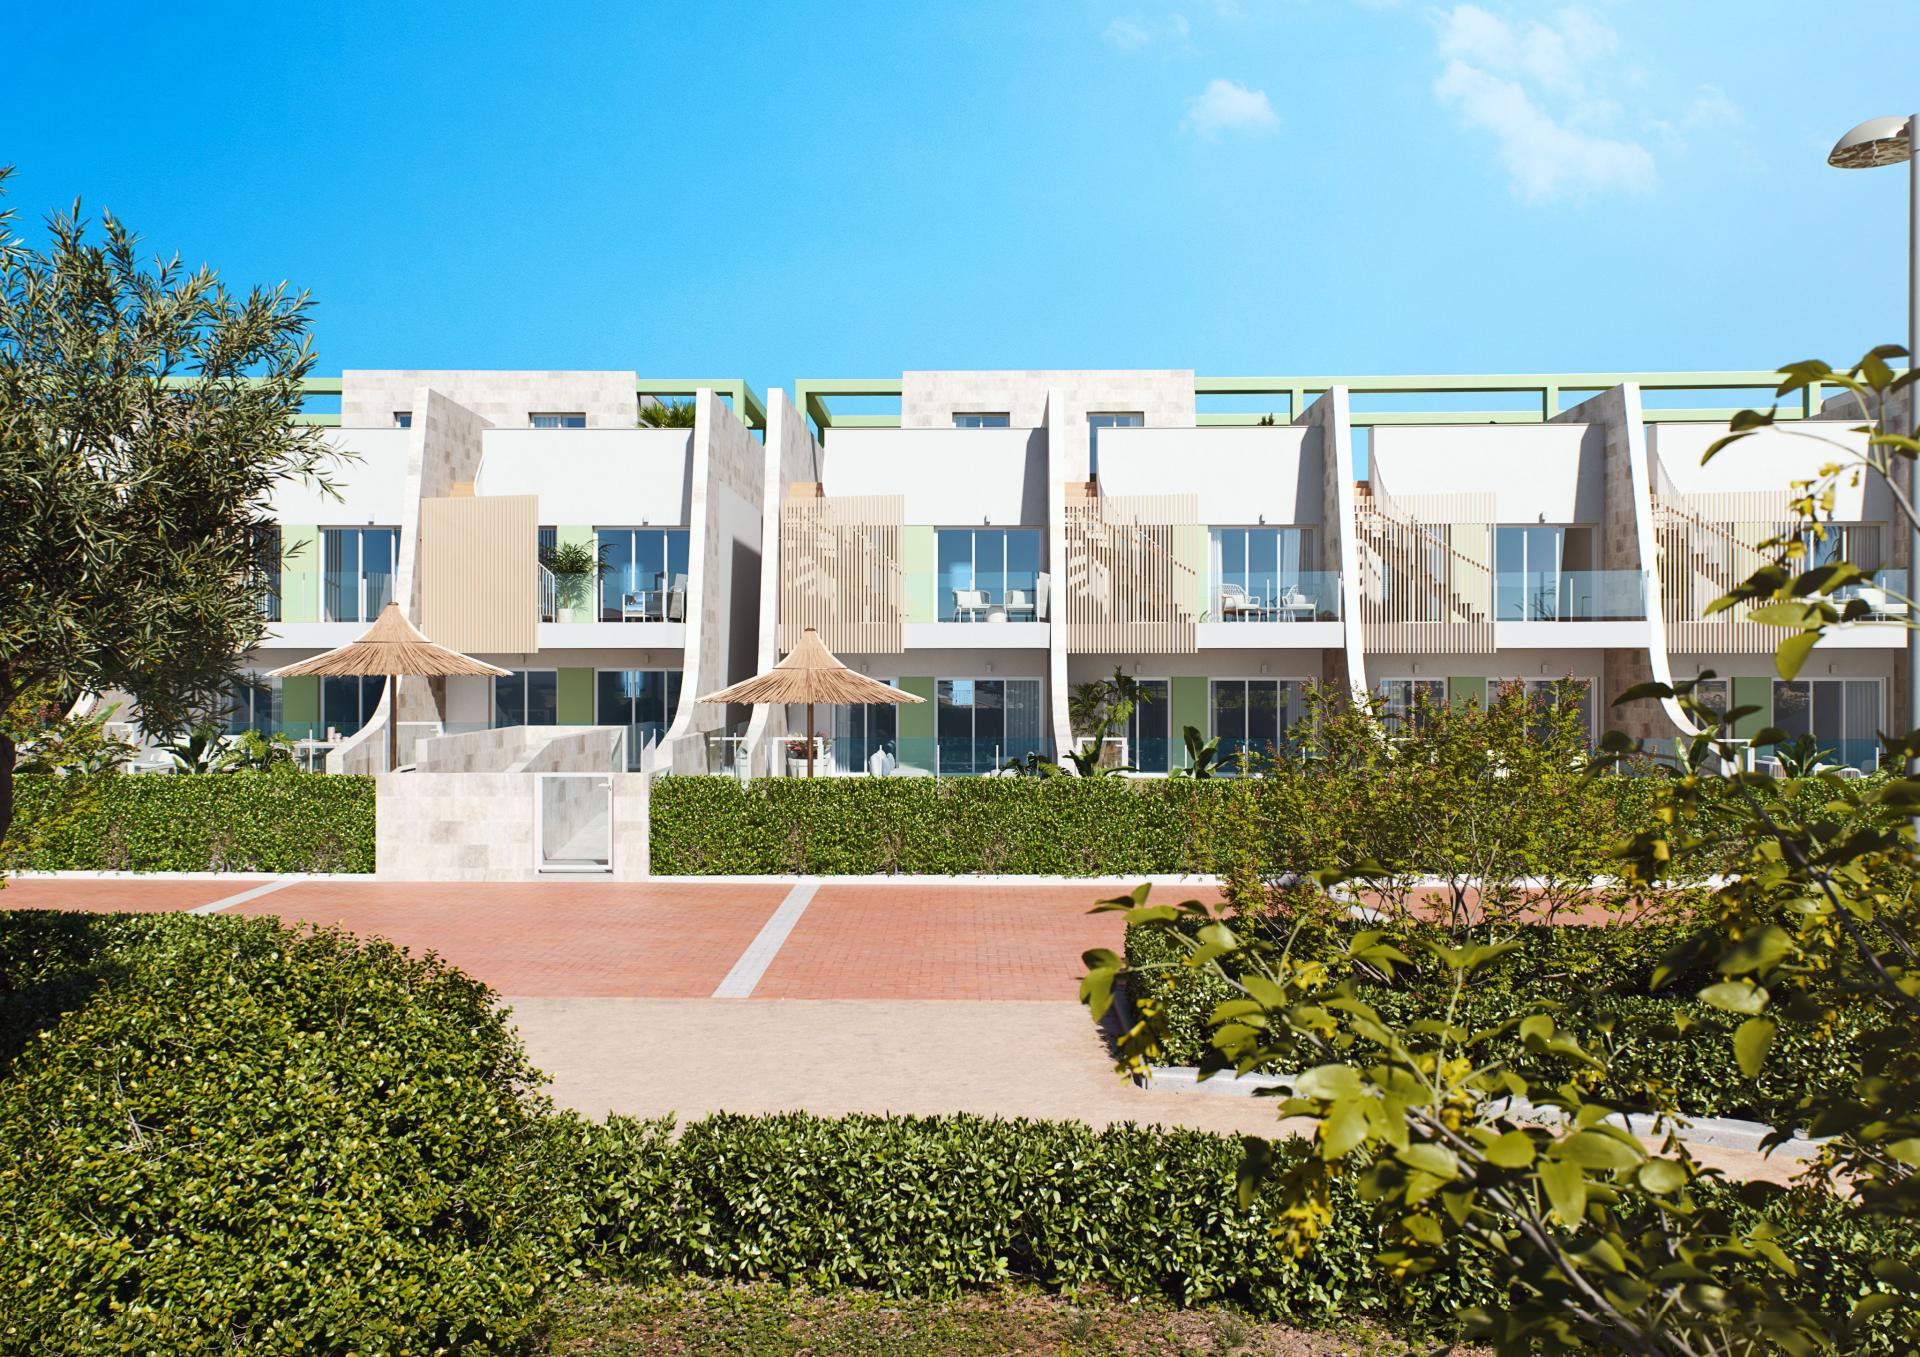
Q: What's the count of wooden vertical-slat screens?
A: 5